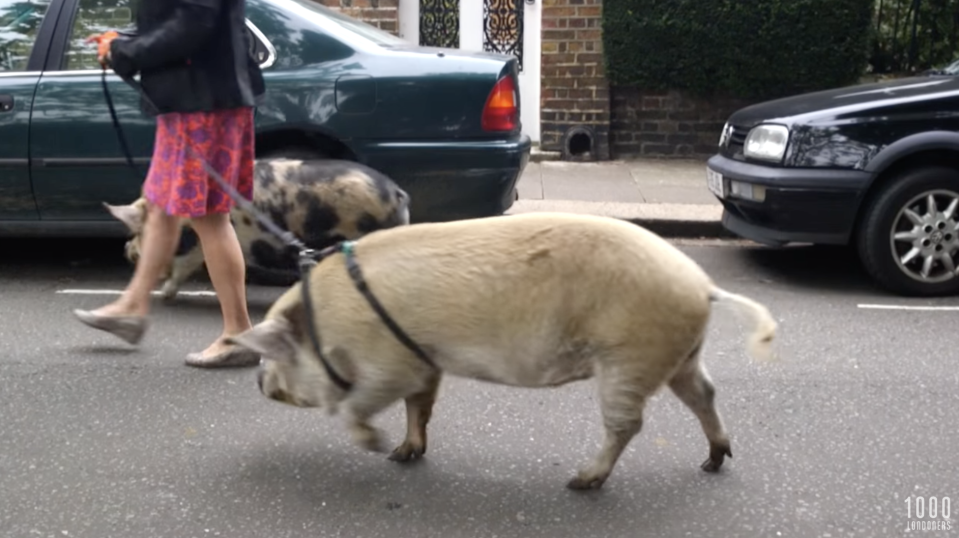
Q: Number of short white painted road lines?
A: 2